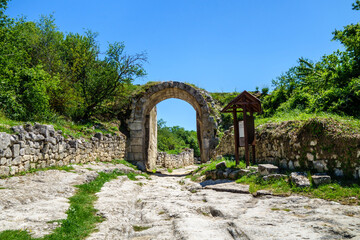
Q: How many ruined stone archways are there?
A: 1